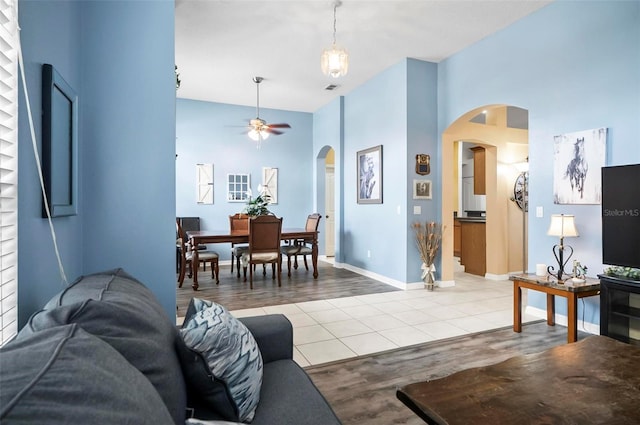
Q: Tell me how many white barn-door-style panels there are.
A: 2